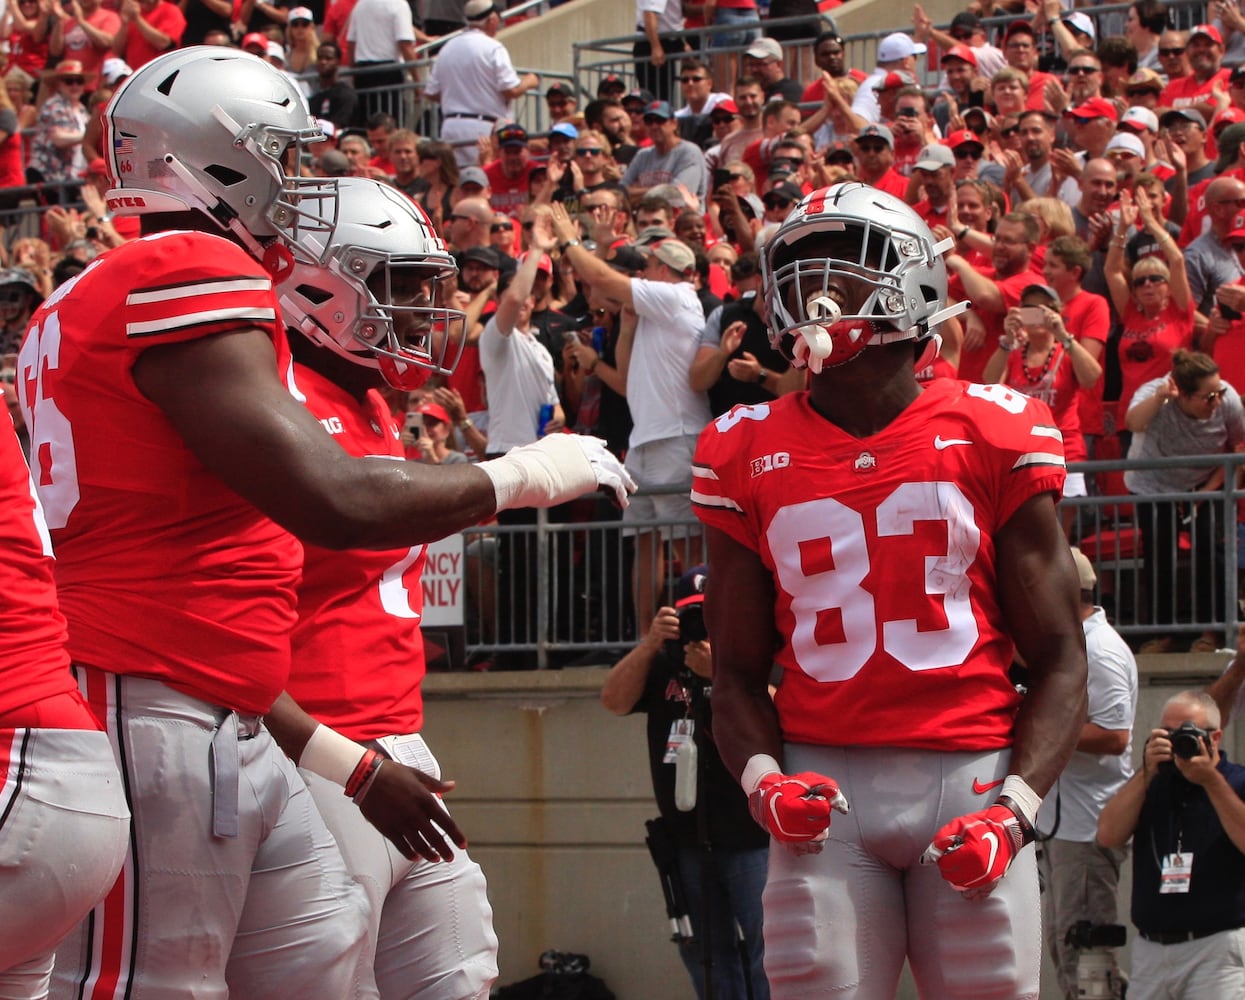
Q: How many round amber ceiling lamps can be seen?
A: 0